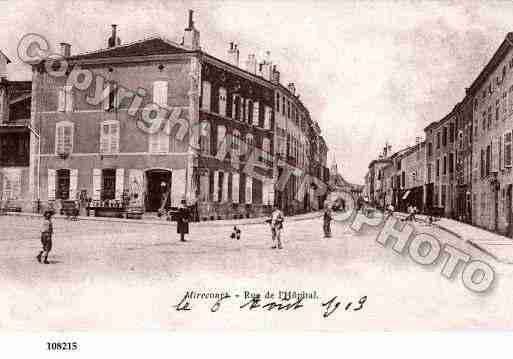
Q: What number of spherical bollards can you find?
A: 0